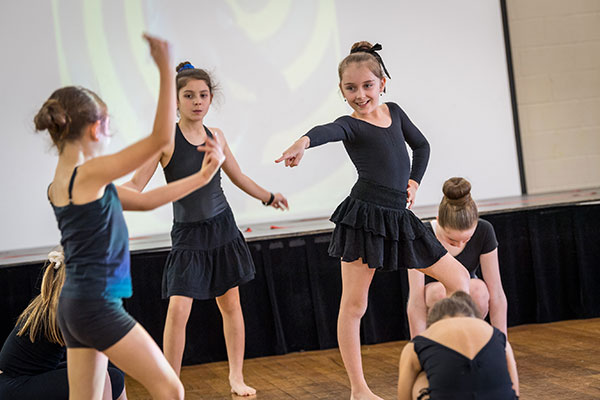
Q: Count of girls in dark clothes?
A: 6